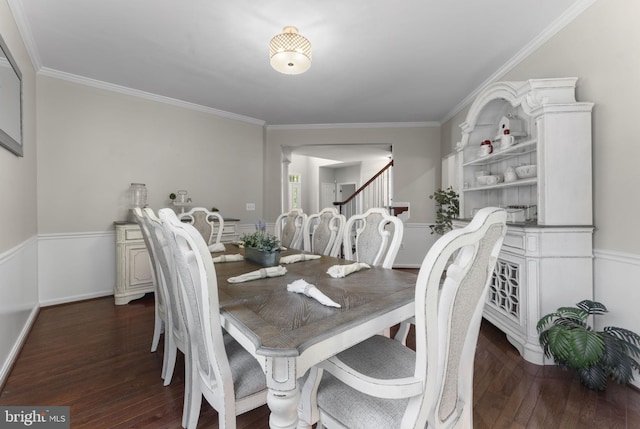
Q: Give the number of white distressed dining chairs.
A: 8